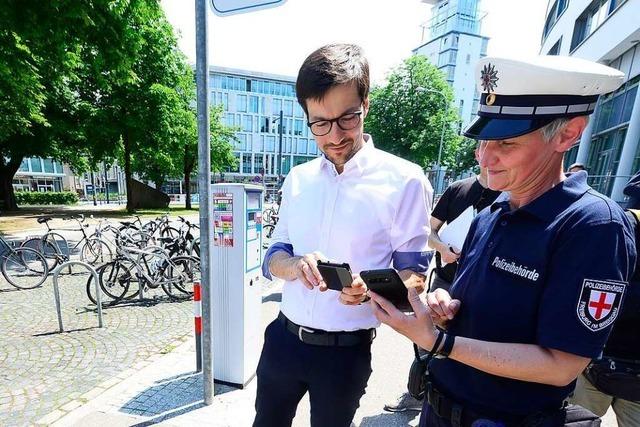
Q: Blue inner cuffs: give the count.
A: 2